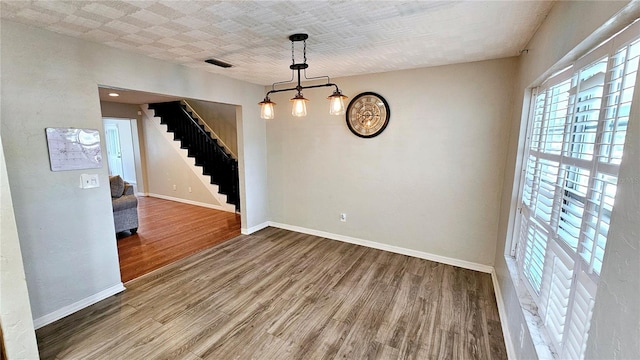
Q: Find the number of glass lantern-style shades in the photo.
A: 3